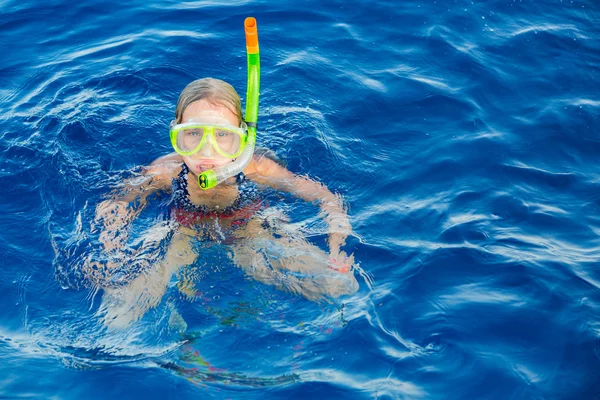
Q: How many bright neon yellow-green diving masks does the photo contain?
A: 1